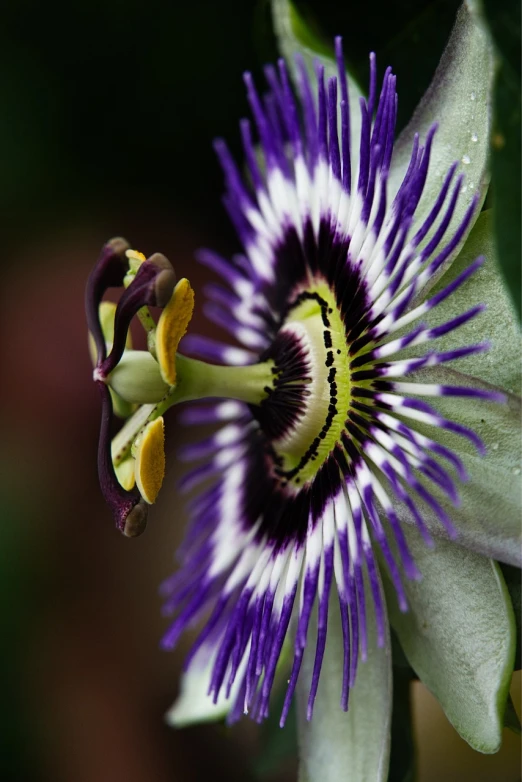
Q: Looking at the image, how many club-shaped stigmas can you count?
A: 3